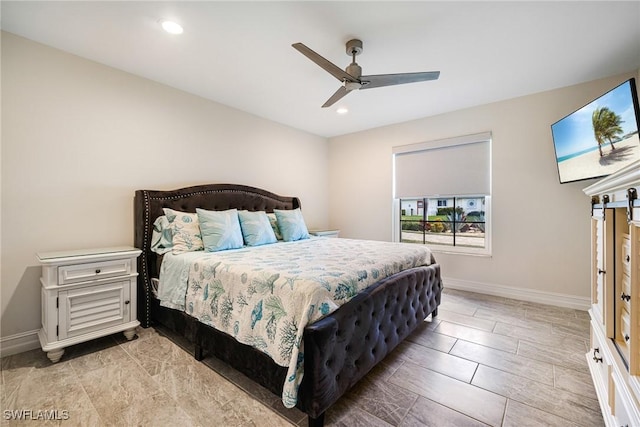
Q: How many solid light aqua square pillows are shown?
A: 3